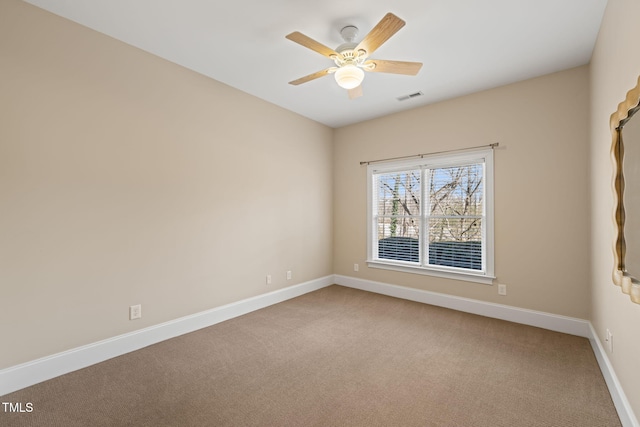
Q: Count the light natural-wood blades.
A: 5